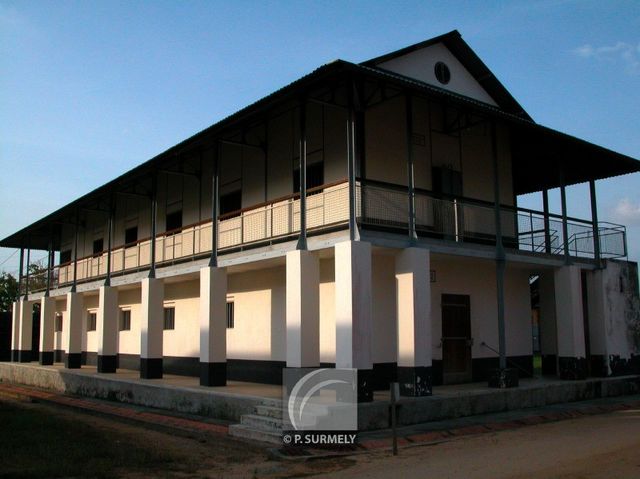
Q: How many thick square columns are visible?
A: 11